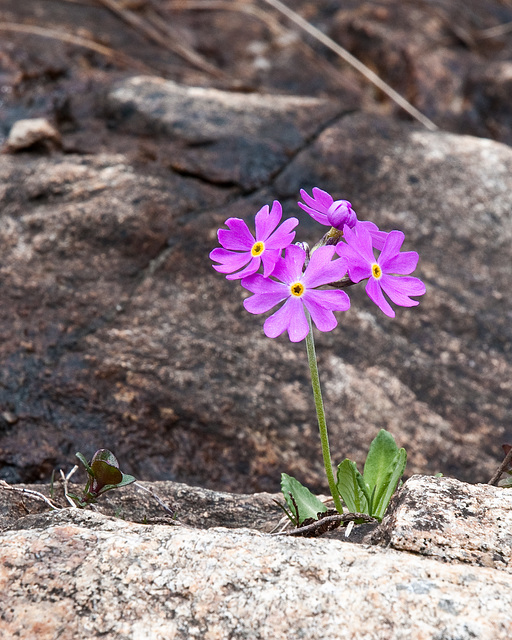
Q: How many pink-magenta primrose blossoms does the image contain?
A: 4